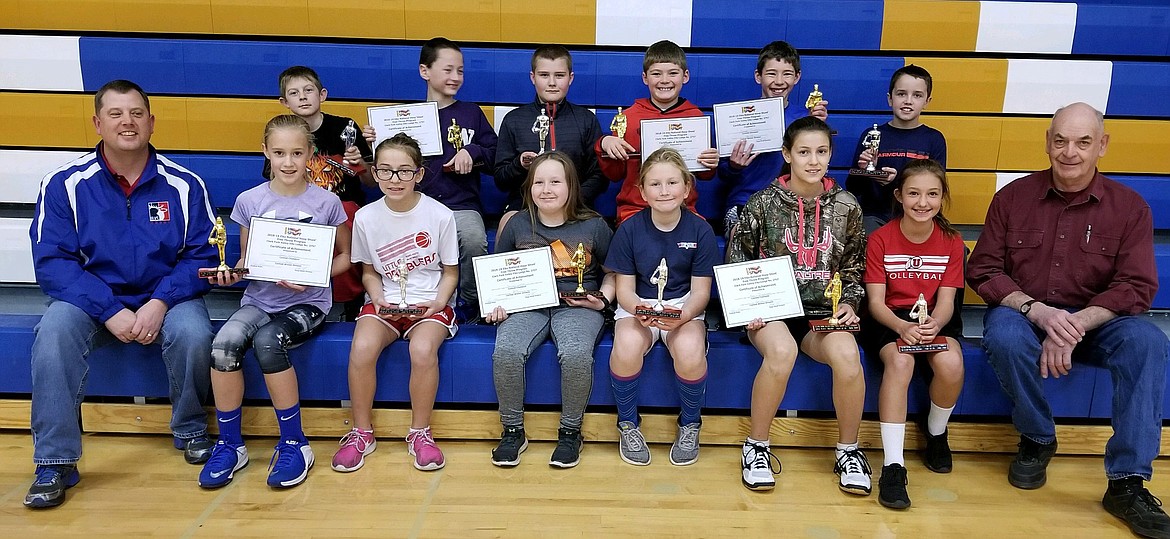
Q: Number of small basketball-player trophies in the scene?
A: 12